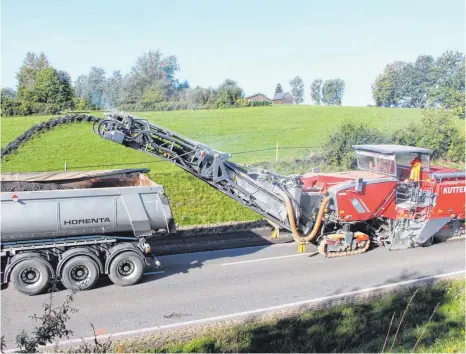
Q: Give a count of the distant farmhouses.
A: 2